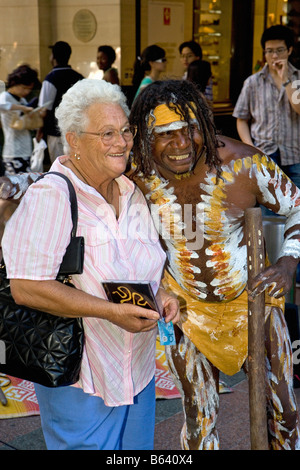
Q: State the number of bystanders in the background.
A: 7